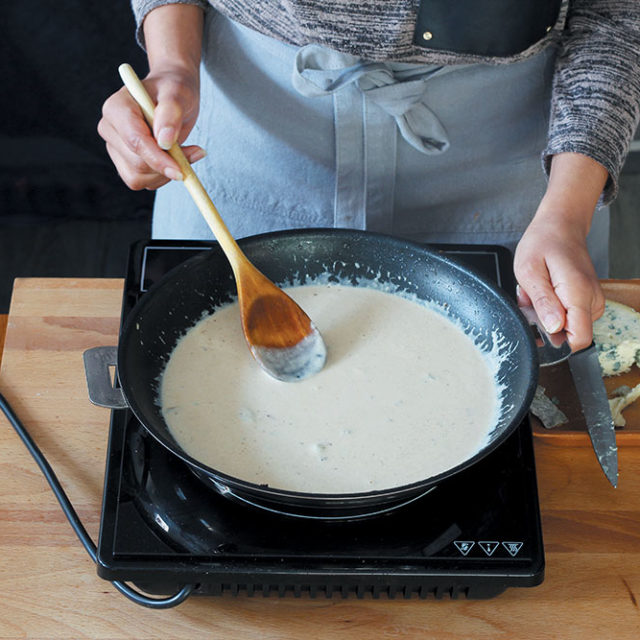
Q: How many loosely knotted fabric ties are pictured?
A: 1